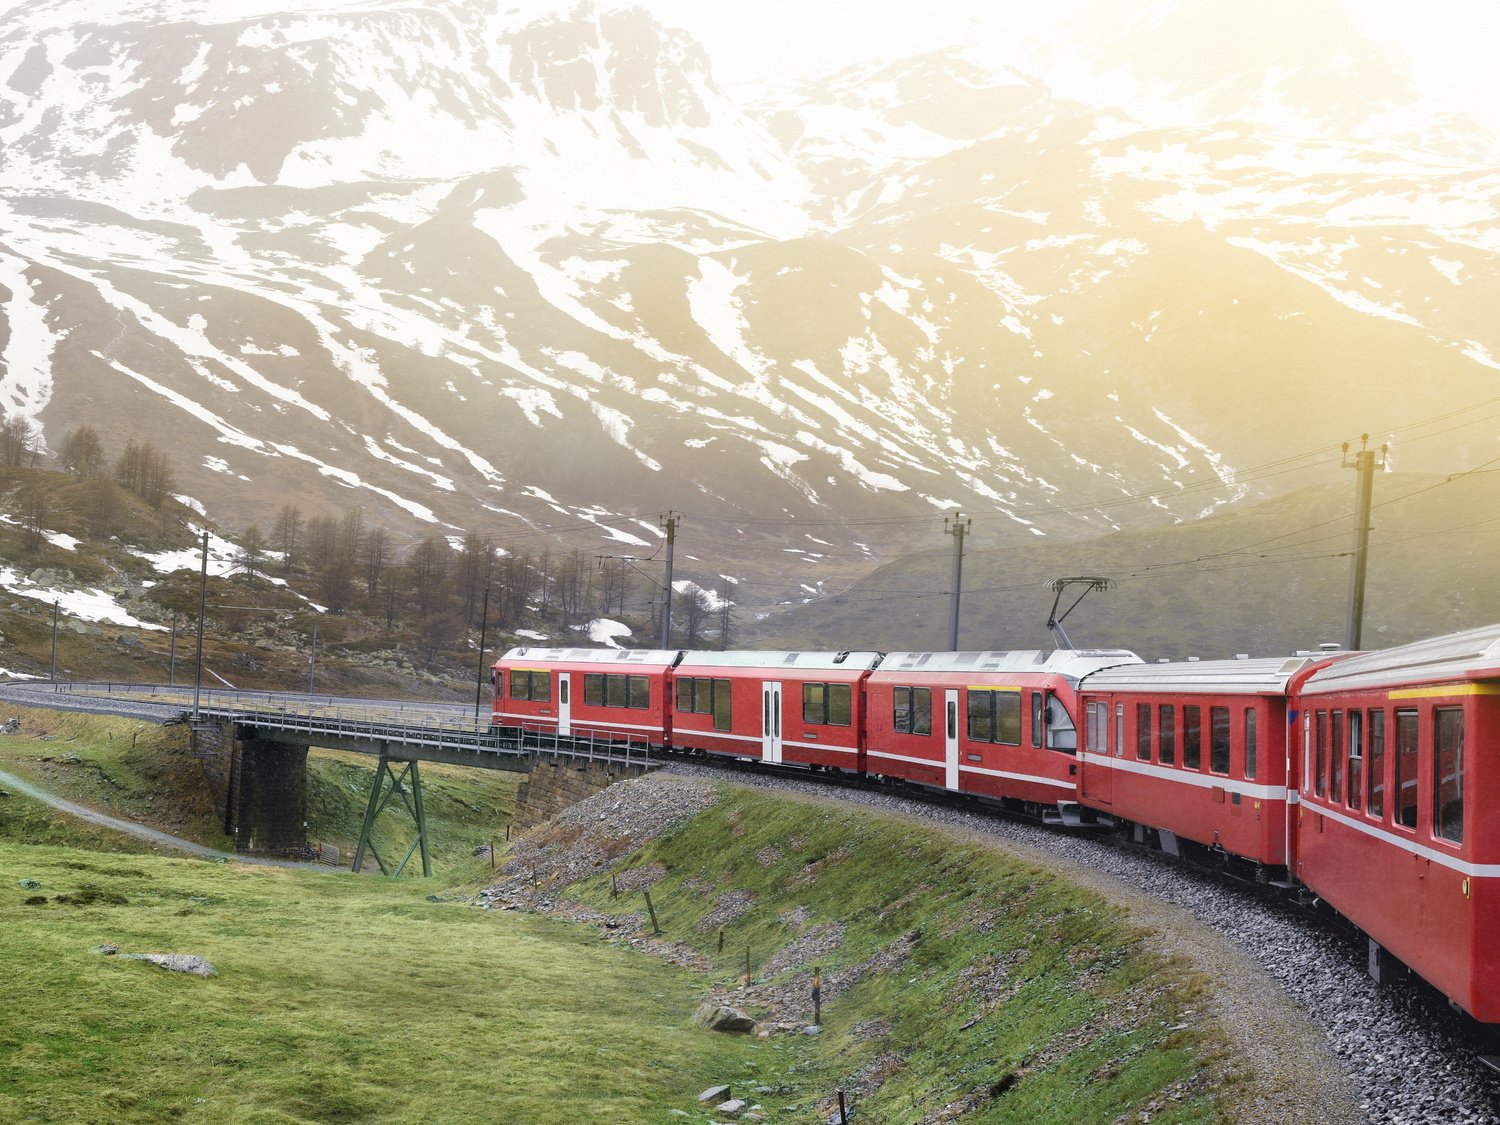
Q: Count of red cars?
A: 5